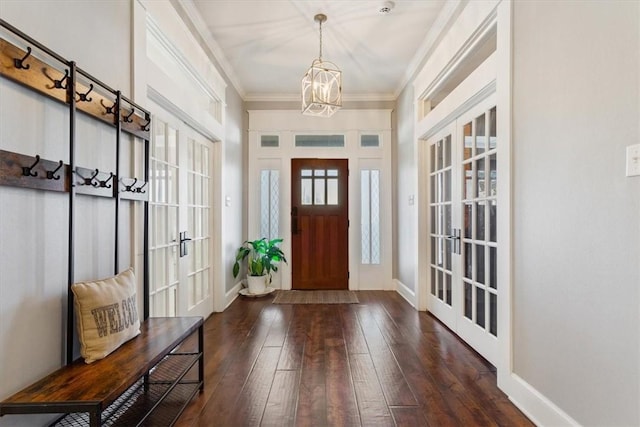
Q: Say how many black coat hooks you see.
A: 12